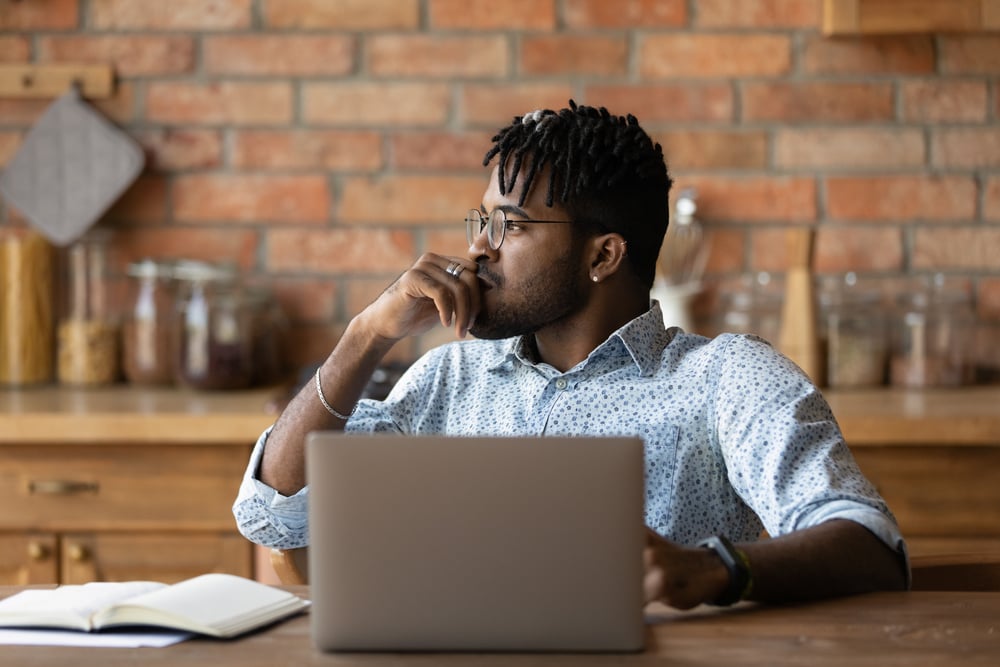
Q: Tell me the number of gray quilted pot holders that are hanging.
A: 1